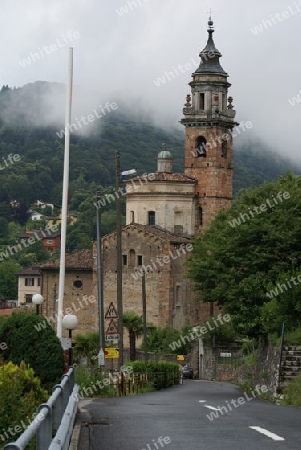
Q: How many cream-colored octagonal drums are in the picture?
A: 1